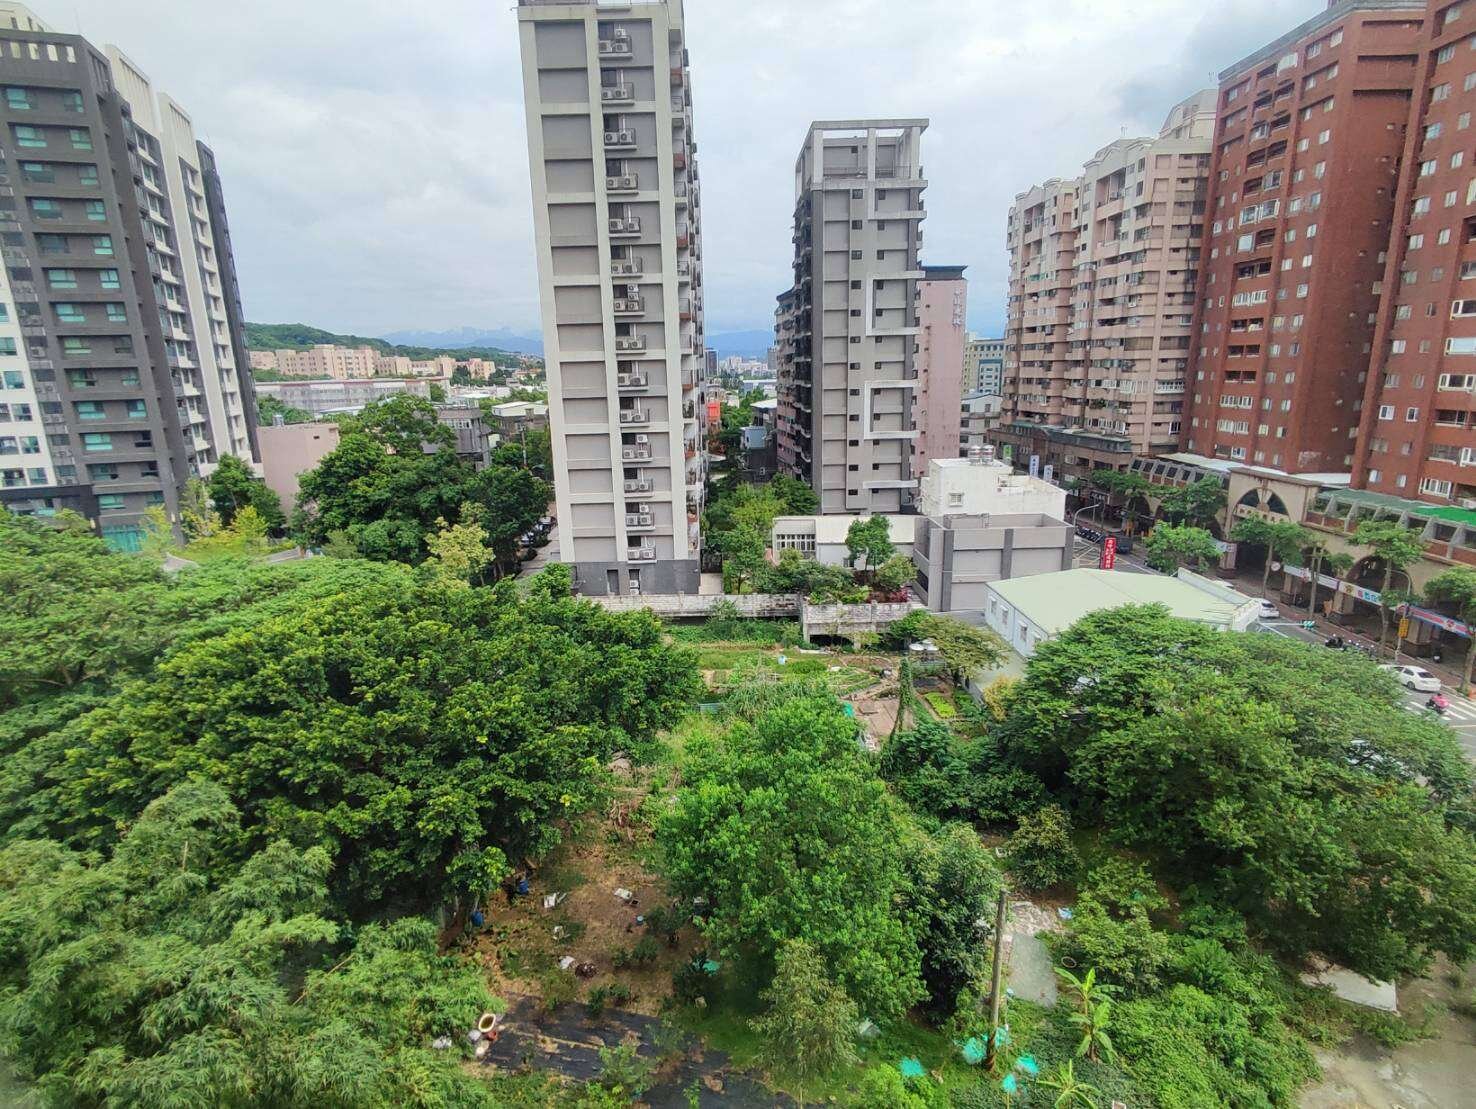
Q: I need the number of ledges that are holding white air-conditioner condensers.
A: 14